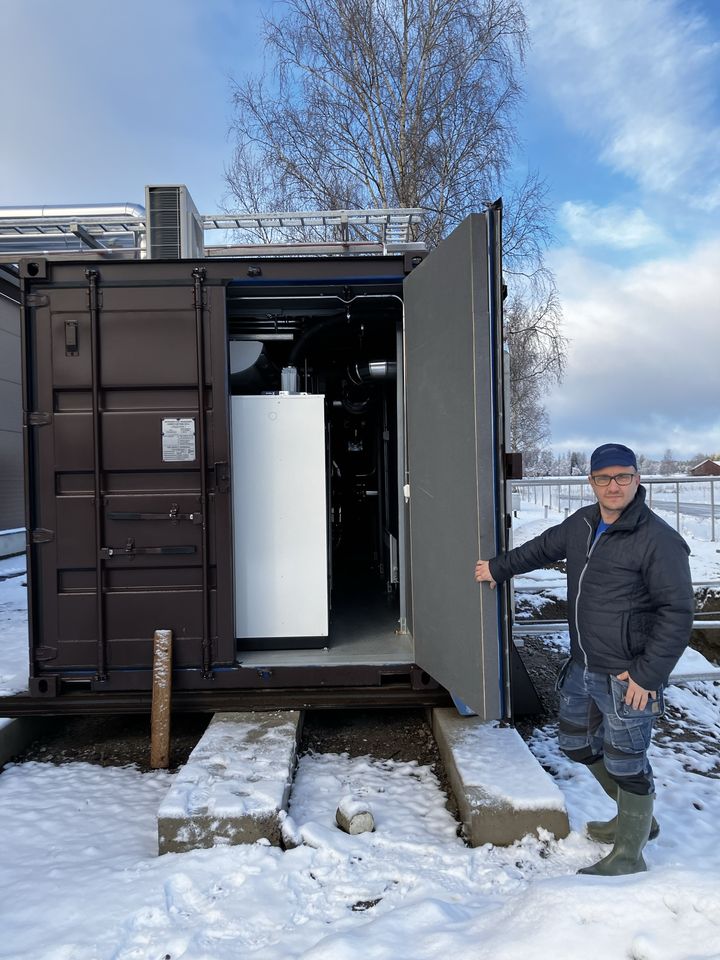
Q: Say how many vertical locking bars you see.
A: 2